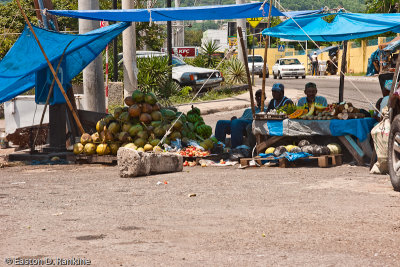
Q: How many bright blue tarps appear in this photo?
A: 3